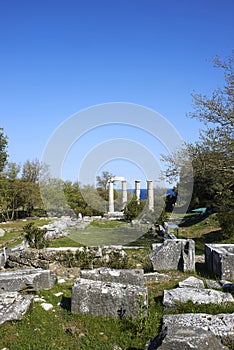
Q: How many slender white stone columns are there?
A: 4